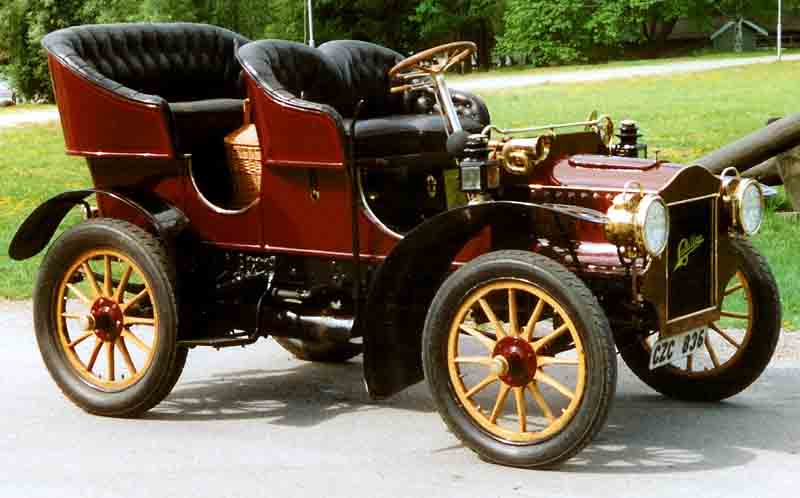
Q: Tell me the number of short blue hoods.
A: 0